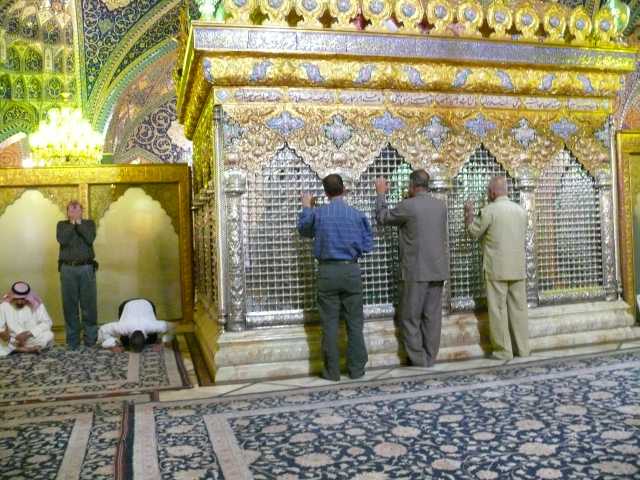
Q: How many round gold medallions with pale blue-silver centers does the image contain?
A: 13